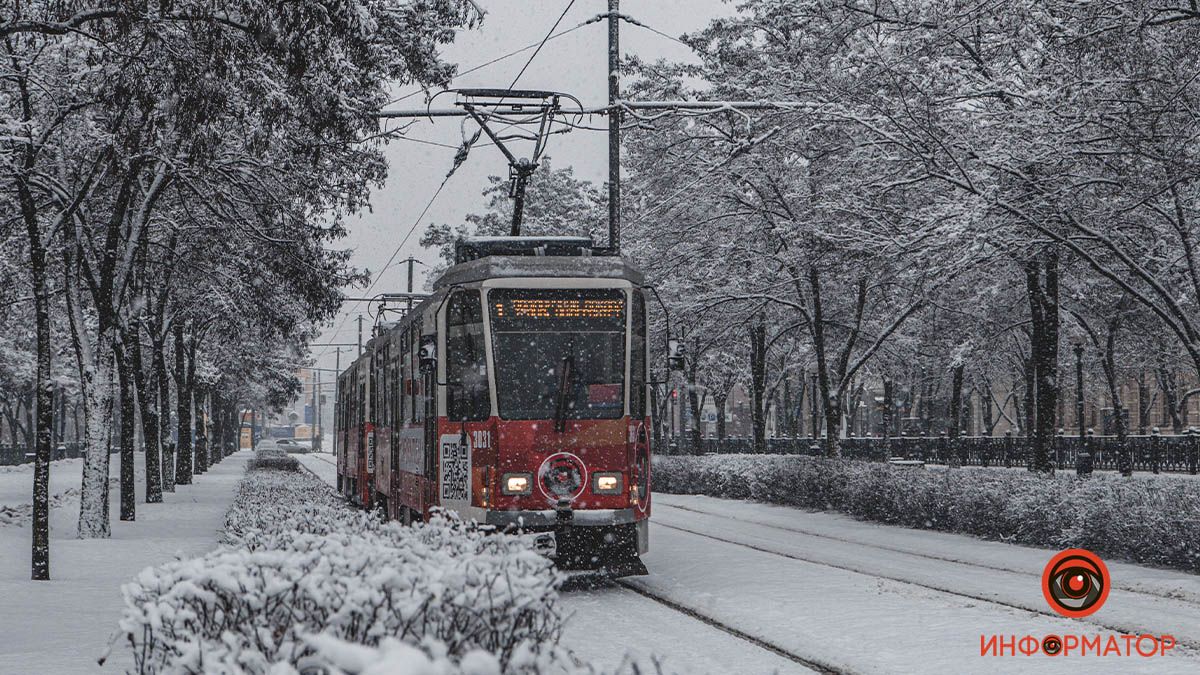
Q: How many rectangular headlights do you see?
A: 2